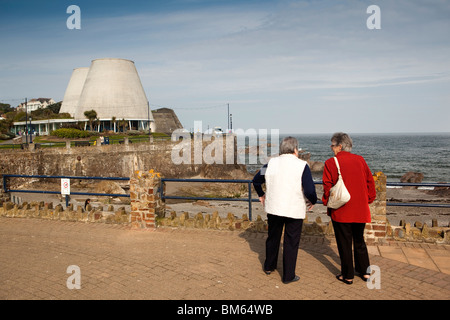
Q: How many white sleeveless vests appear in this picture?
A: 1